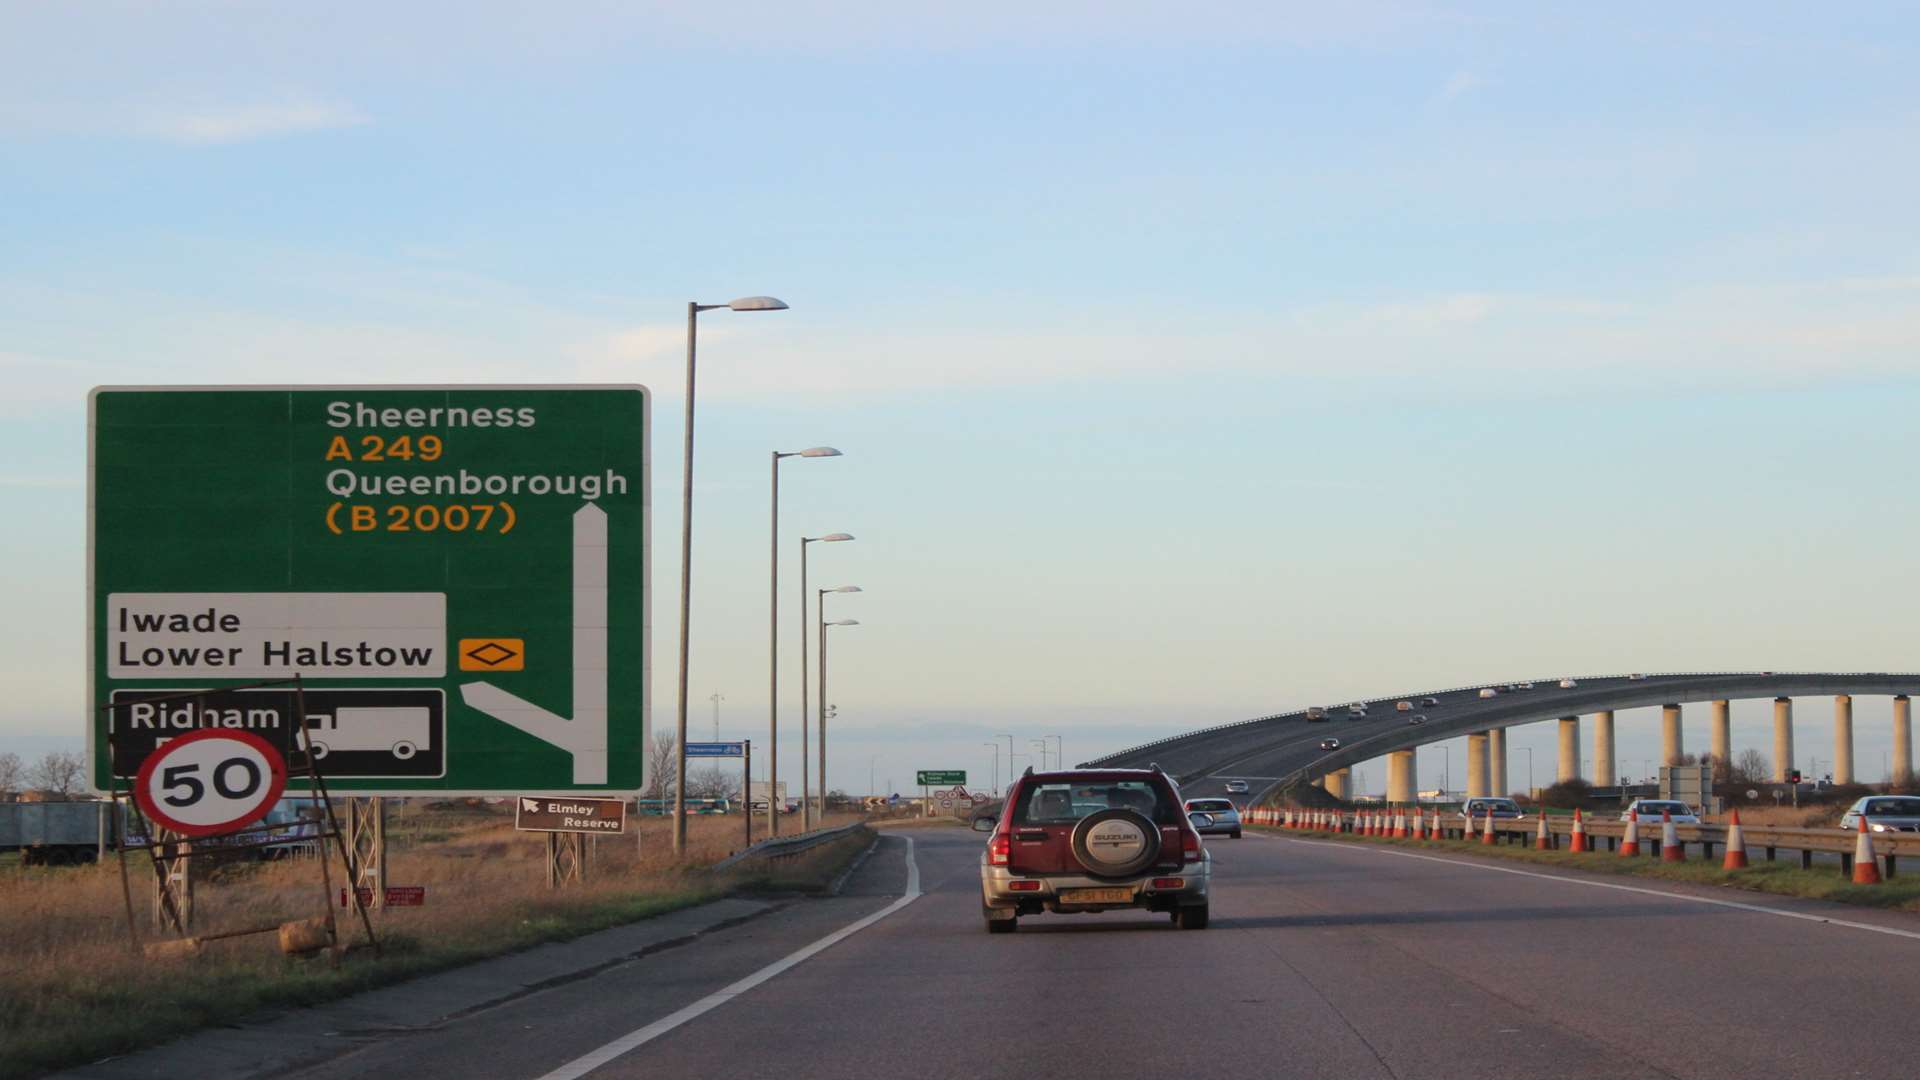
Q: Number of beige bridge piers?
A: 11